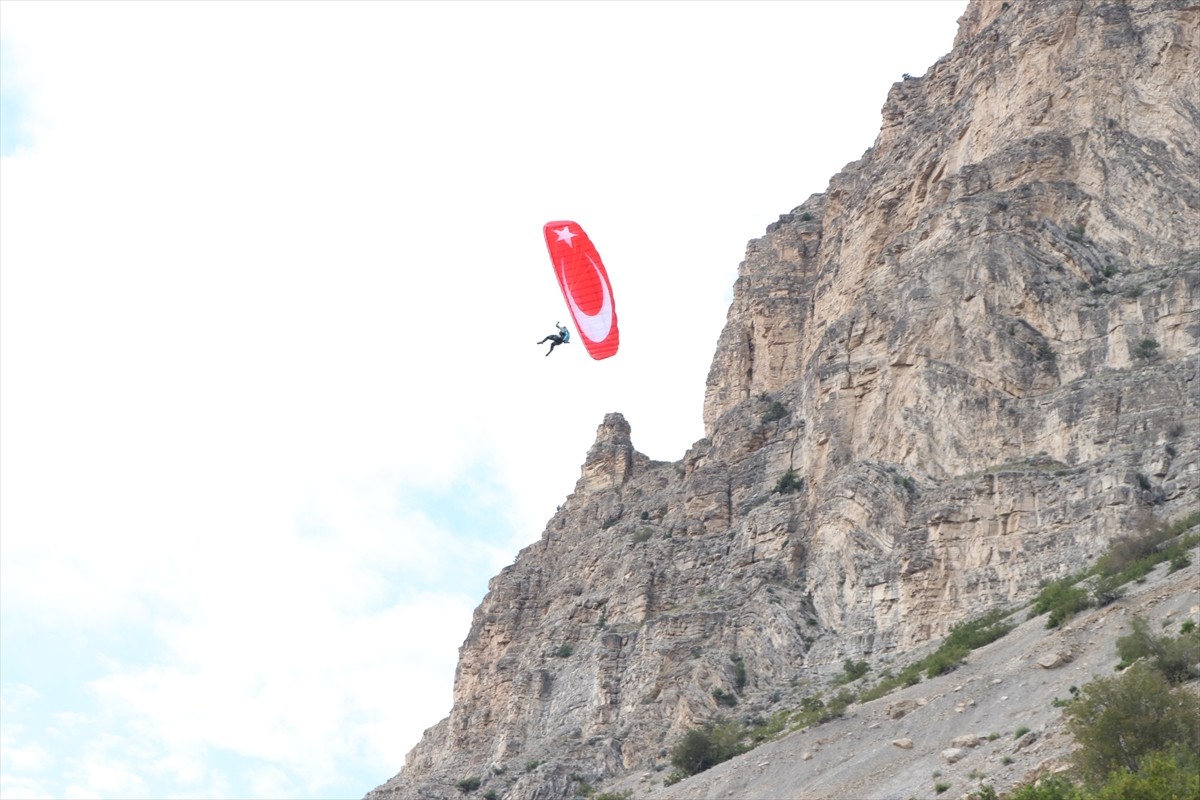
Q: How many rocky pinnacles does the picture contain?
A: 1